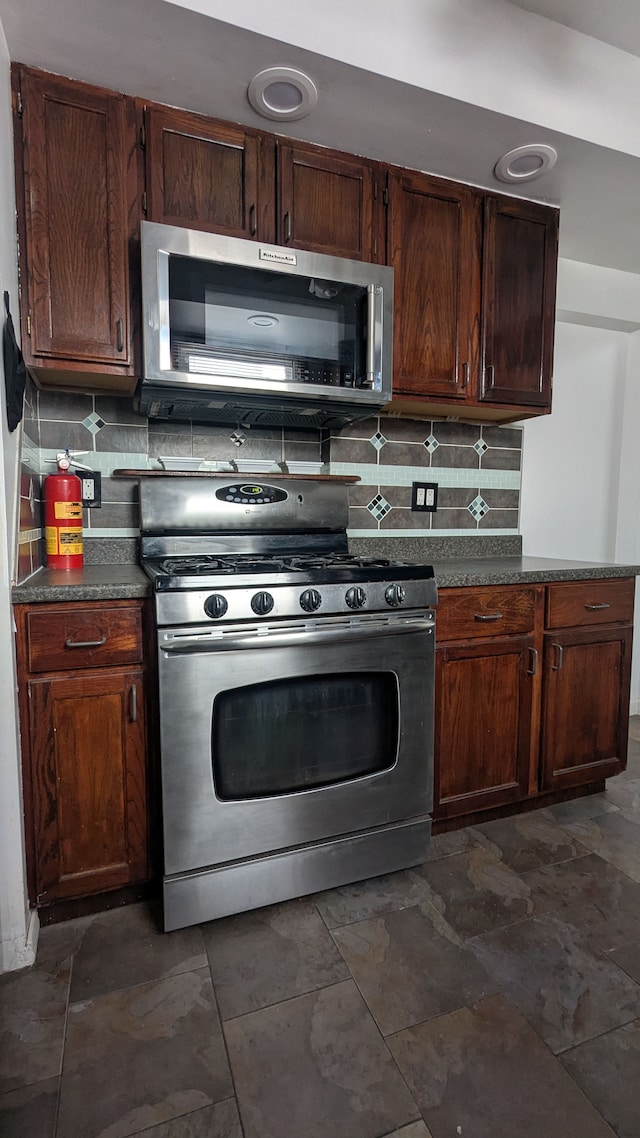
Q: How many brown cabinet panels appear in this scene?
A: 11